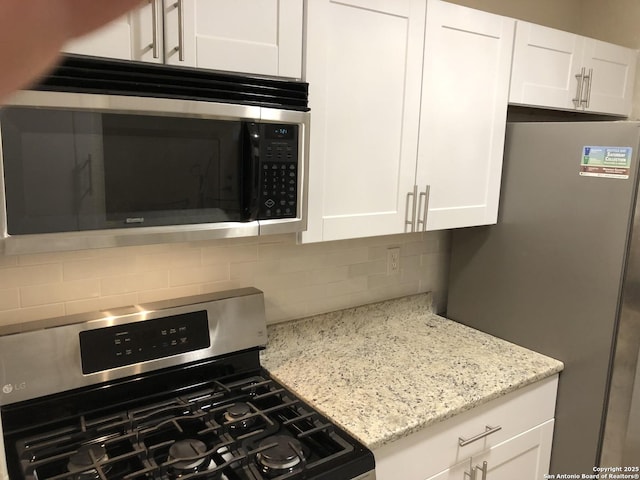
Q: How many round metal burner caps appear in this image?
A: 4